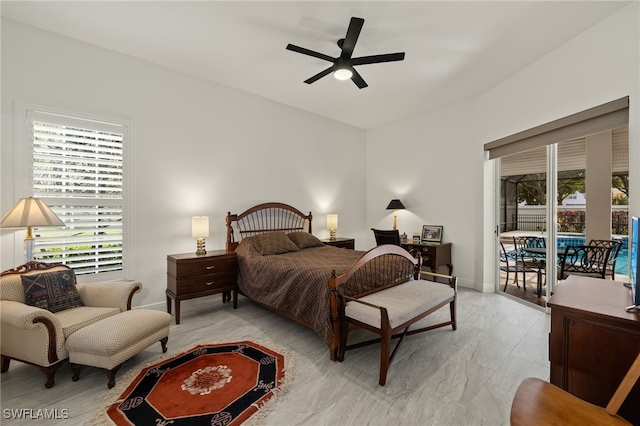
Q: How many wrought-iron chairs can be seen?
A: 4